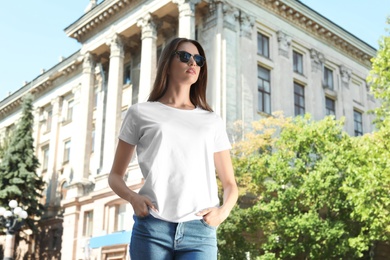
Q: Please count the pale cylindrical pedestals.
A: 4